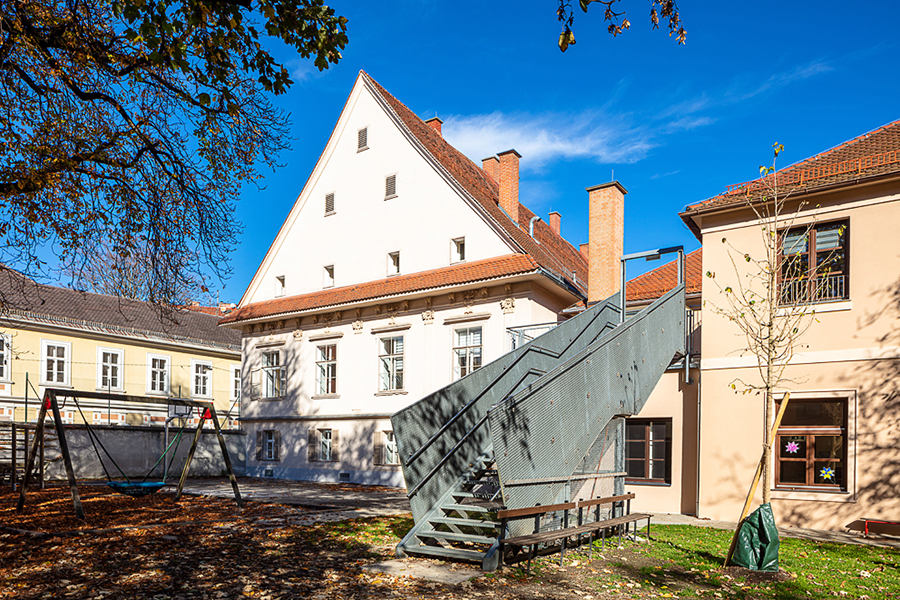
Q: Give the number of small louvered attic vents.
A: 3